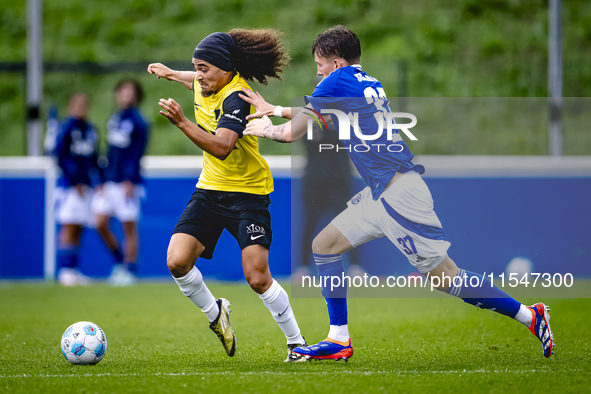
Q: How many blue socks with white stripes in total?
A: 2